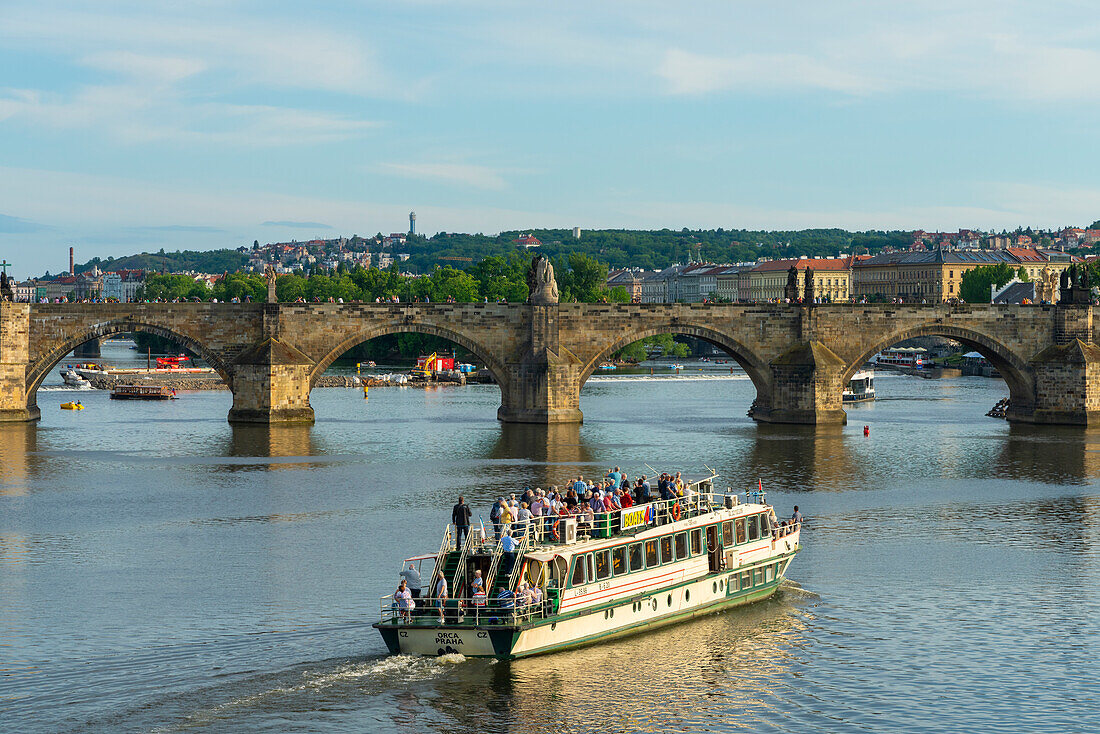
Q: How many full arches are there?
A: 4